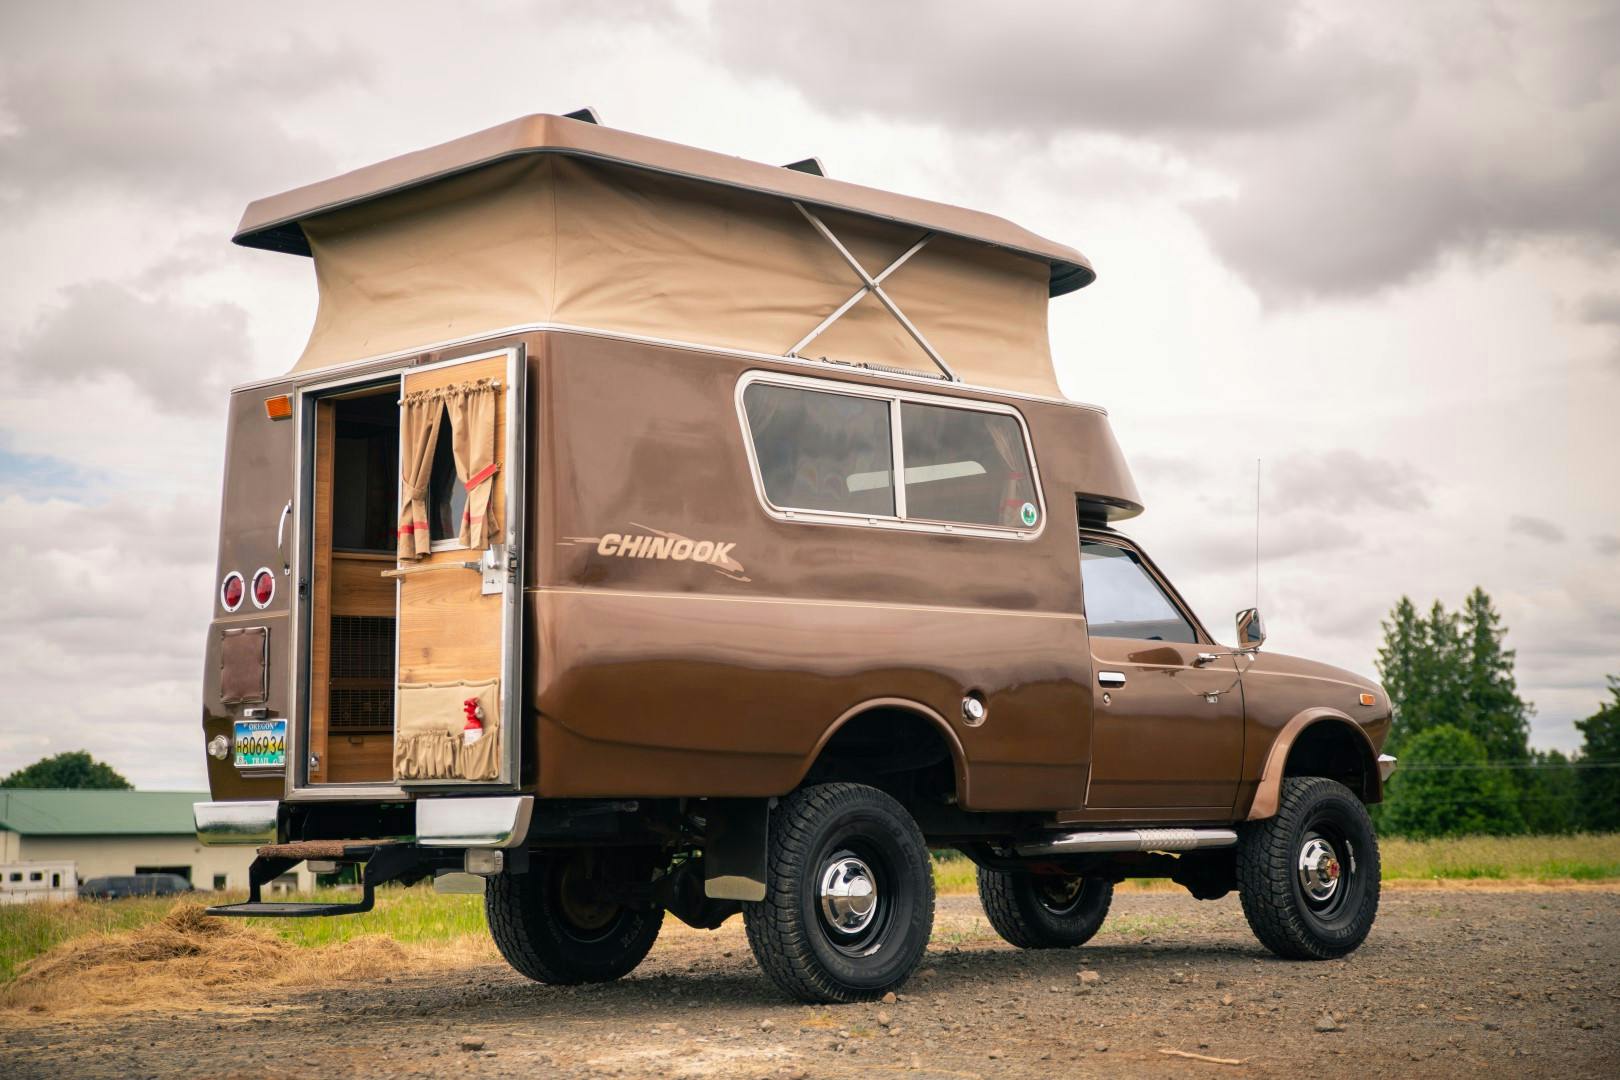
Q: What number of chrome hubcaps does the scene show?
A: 2